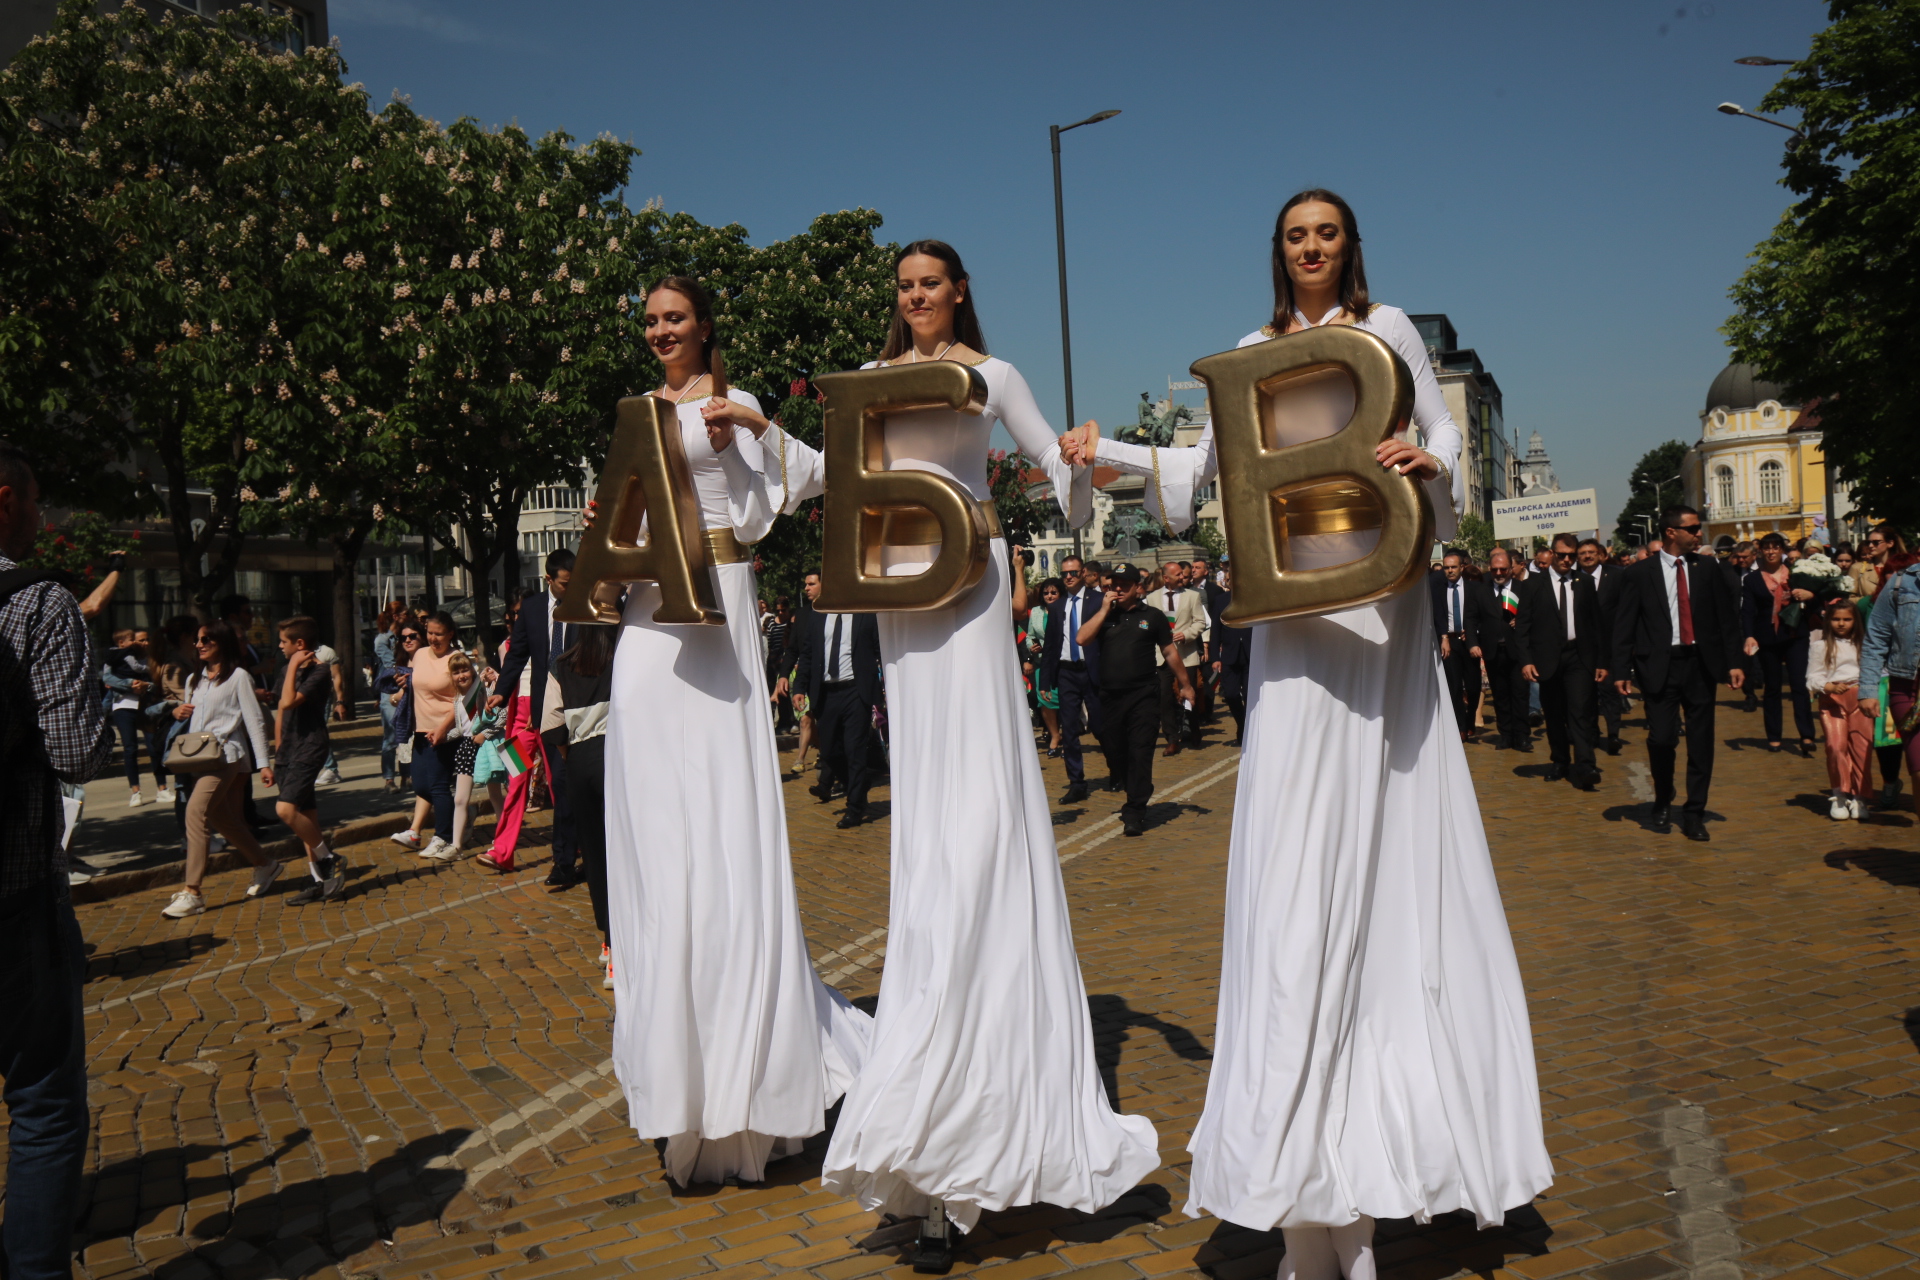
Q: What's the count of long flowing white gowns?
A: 3